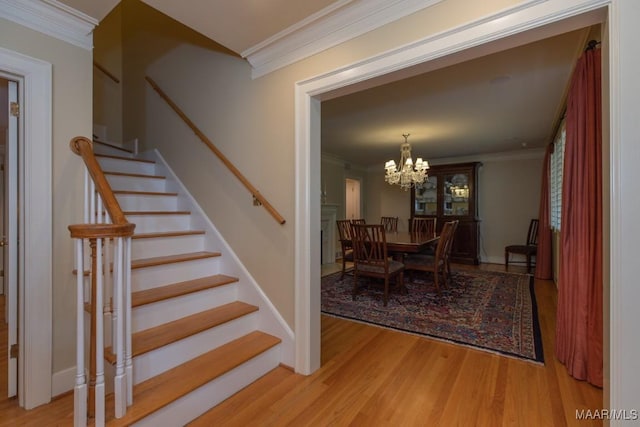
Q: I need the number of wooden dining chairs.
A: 7